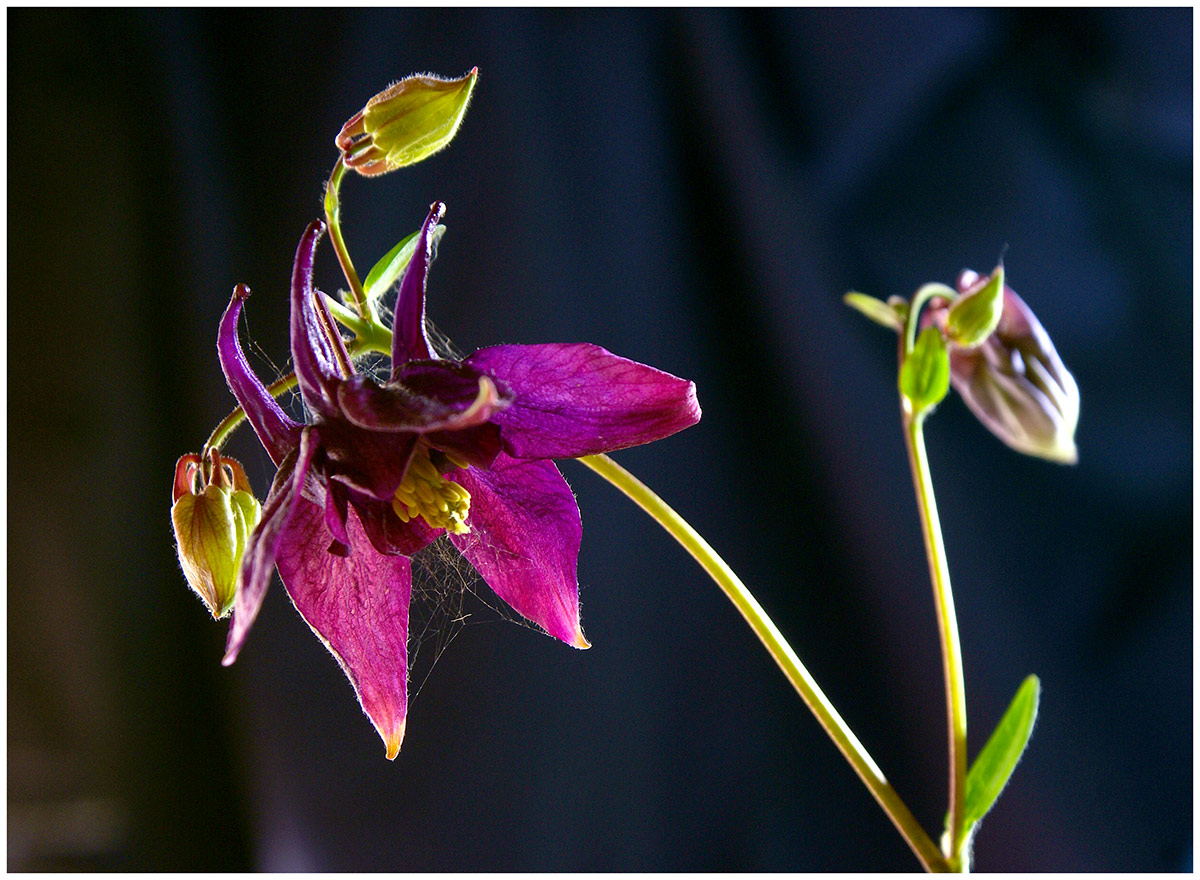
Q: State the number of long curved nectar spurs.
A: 3